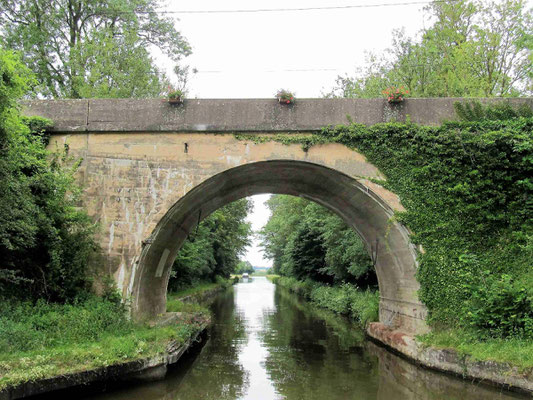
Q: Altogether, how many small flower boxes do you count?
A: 3